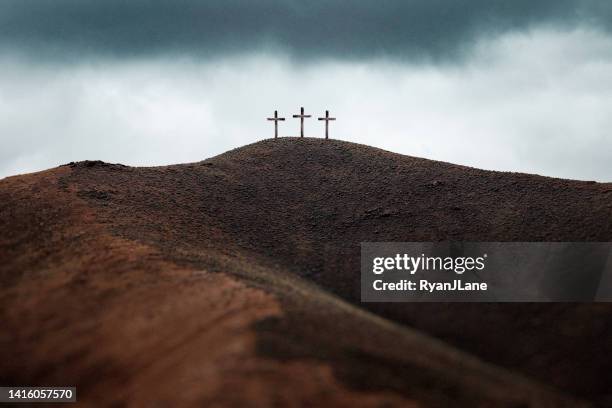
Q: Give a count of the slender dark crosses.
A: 3